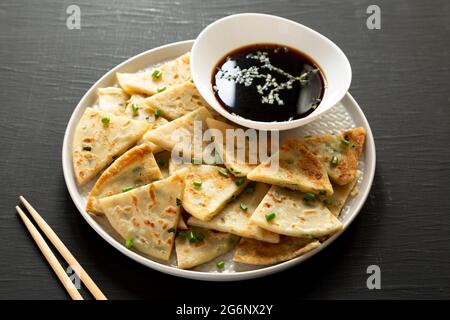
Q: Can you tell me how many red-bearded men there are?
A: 0